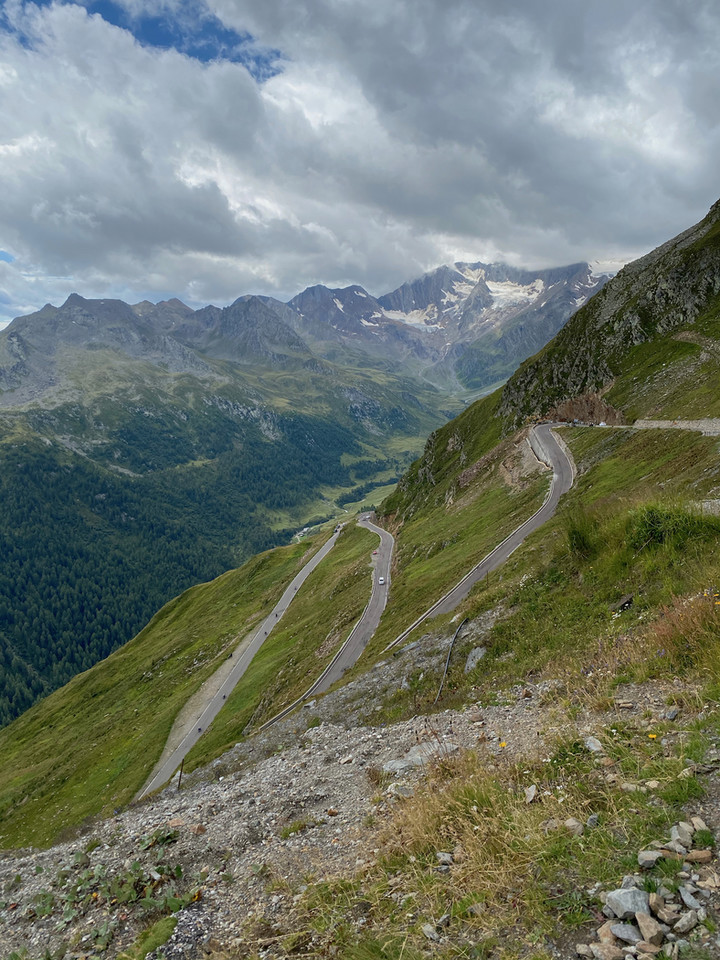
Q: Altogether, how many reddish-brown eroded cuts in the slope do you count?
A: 1